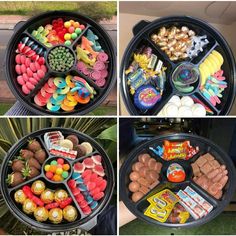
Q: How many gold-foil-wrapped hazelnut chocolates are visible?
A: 8